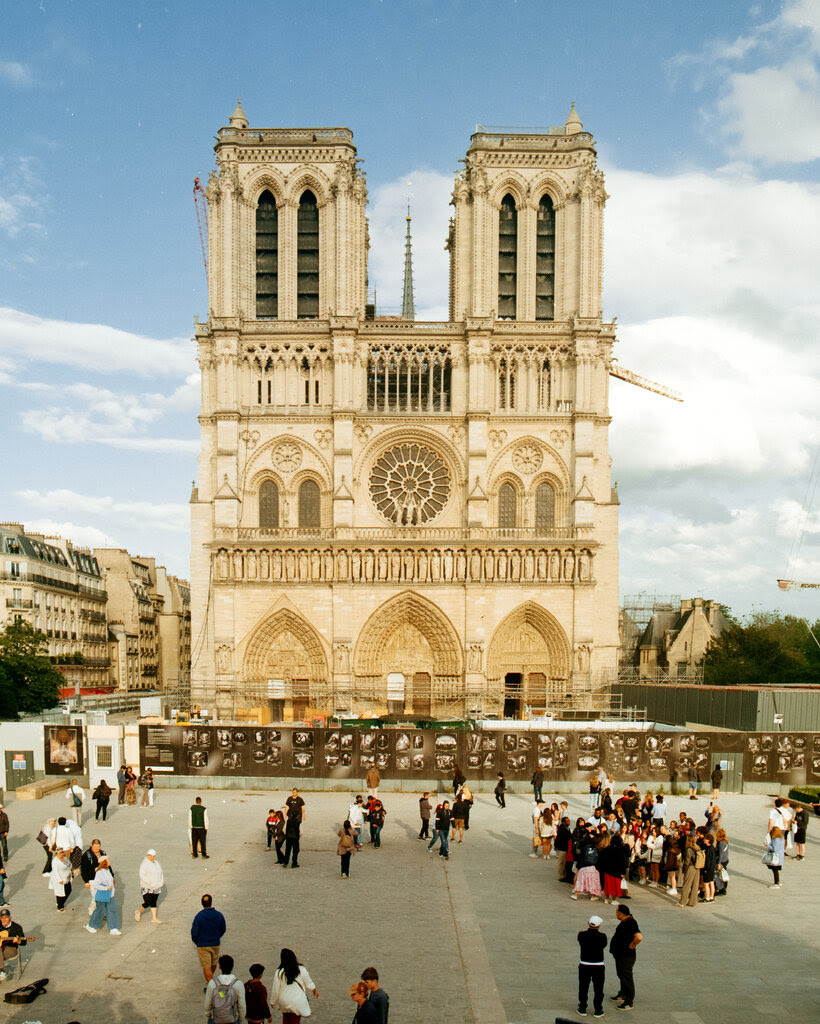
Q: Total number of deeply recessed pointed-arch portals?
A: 3